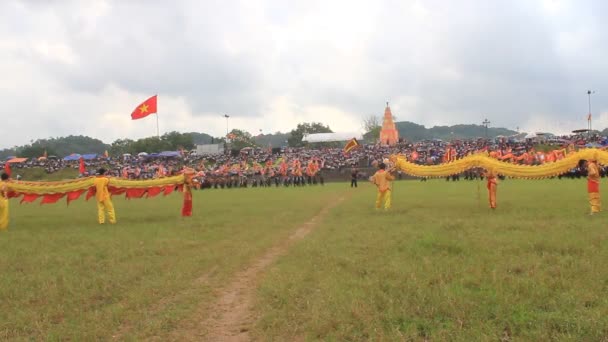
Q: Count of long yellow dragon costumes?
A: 2